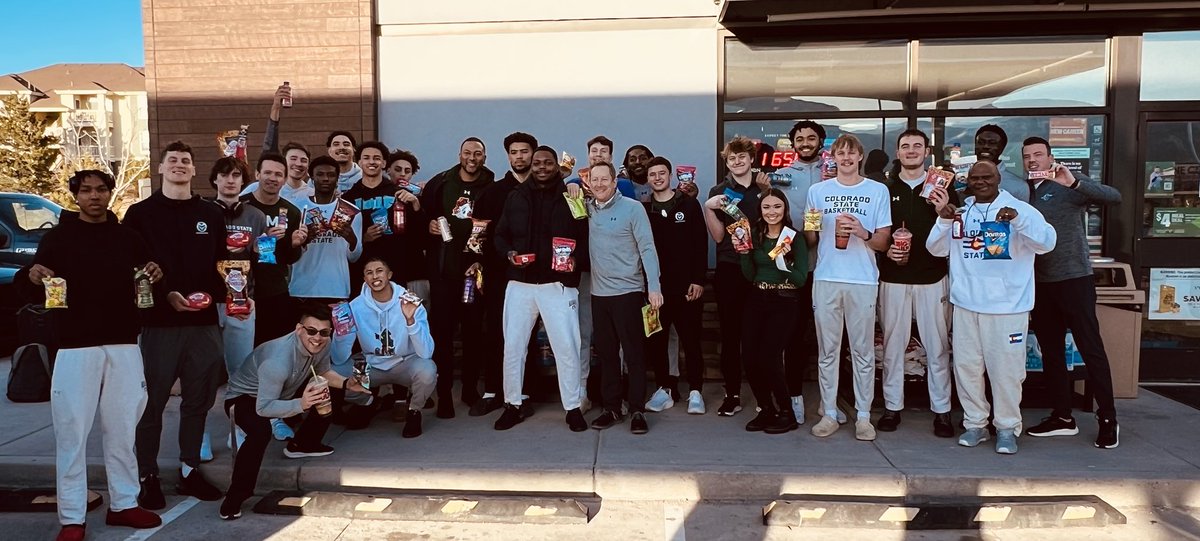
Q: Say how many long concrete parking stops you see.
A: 3